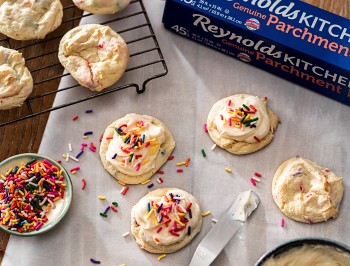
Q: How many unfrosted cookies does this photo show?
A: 5